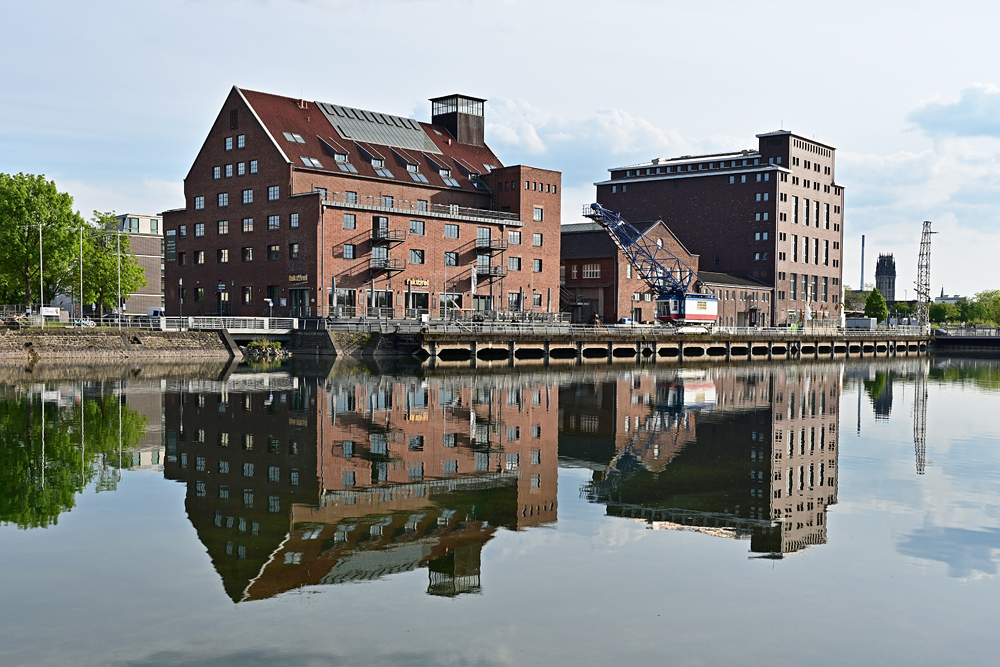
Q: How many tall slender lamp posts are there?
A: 3